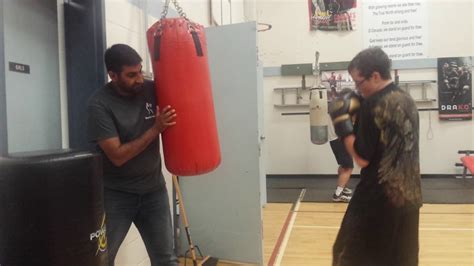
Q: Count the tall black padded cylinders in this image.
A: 1